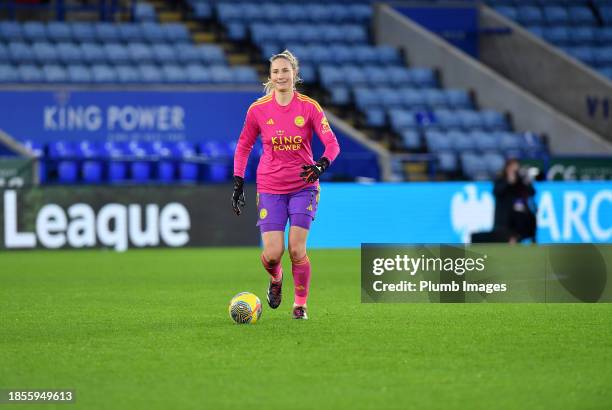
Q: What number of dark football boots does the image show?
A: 2